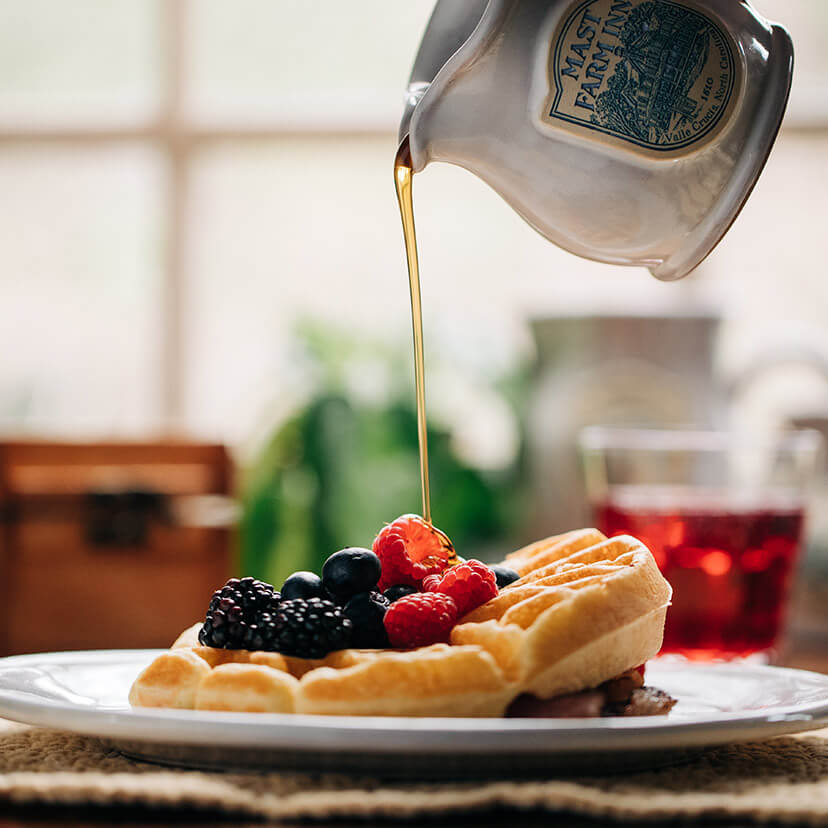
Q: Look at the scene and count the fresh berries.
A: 10